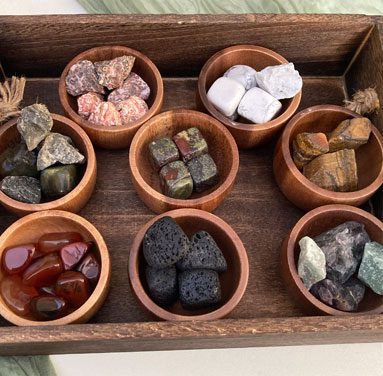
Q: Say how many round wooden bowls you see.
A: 8